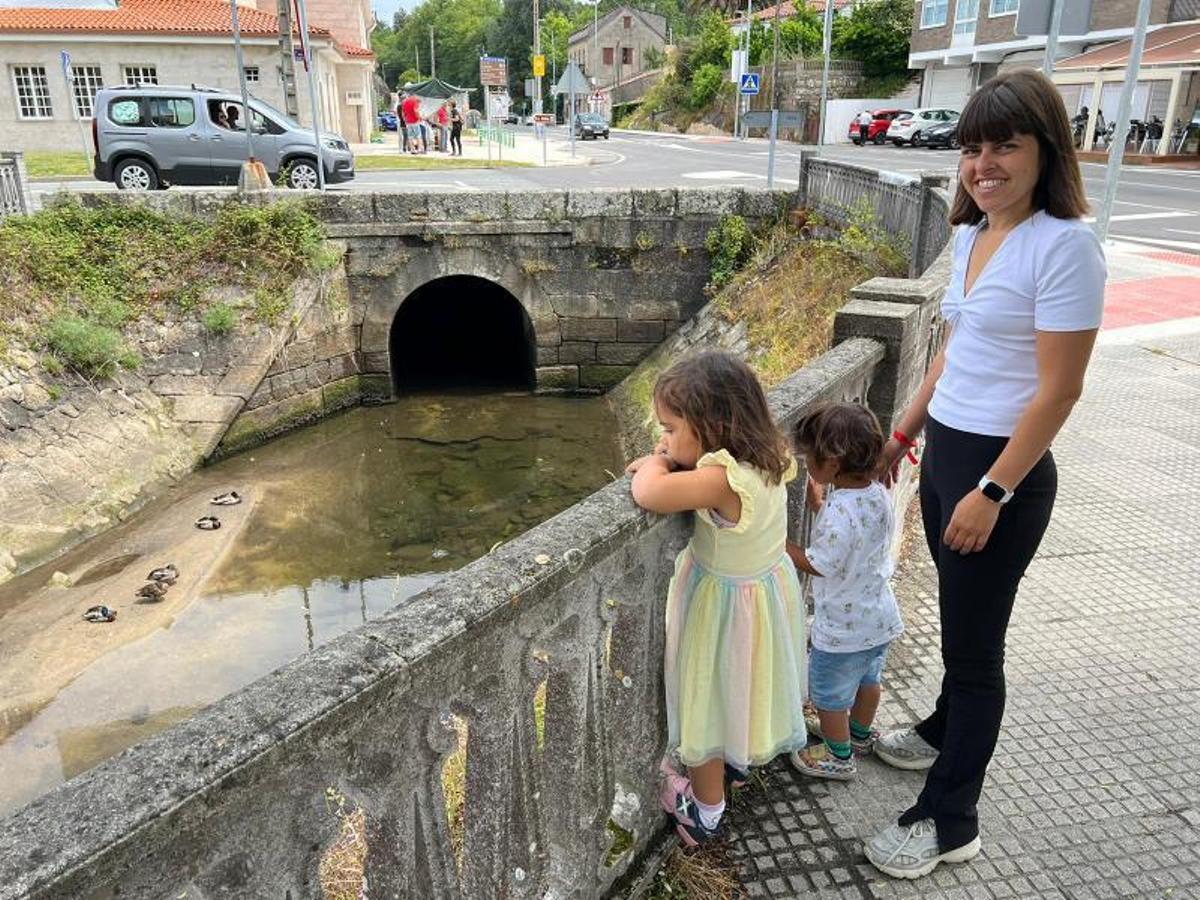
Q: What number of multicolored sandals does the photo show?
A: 2